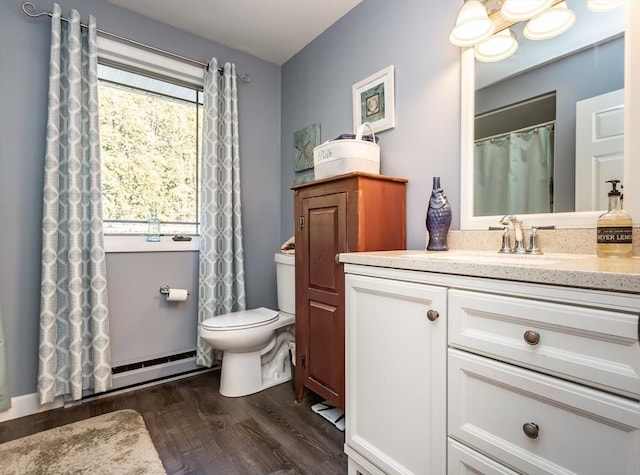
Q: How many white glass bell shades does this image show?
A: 5